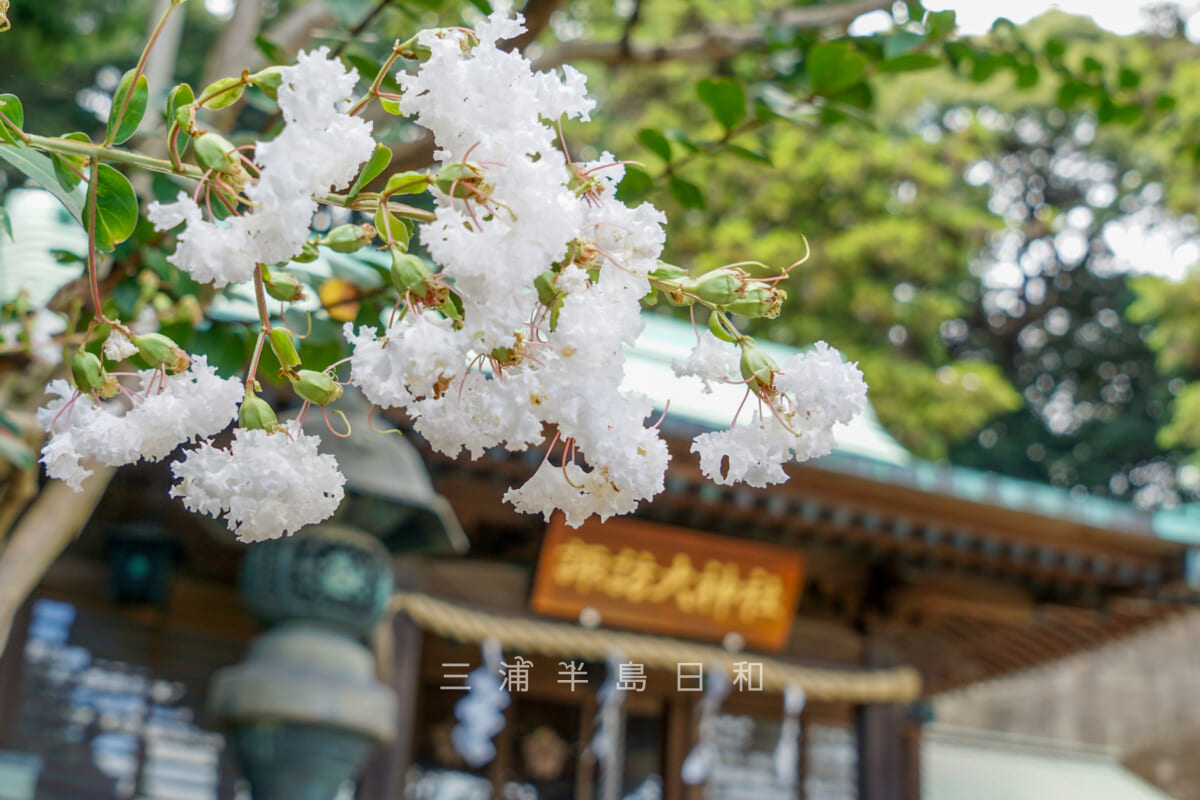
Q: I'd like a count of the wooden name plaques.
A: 1